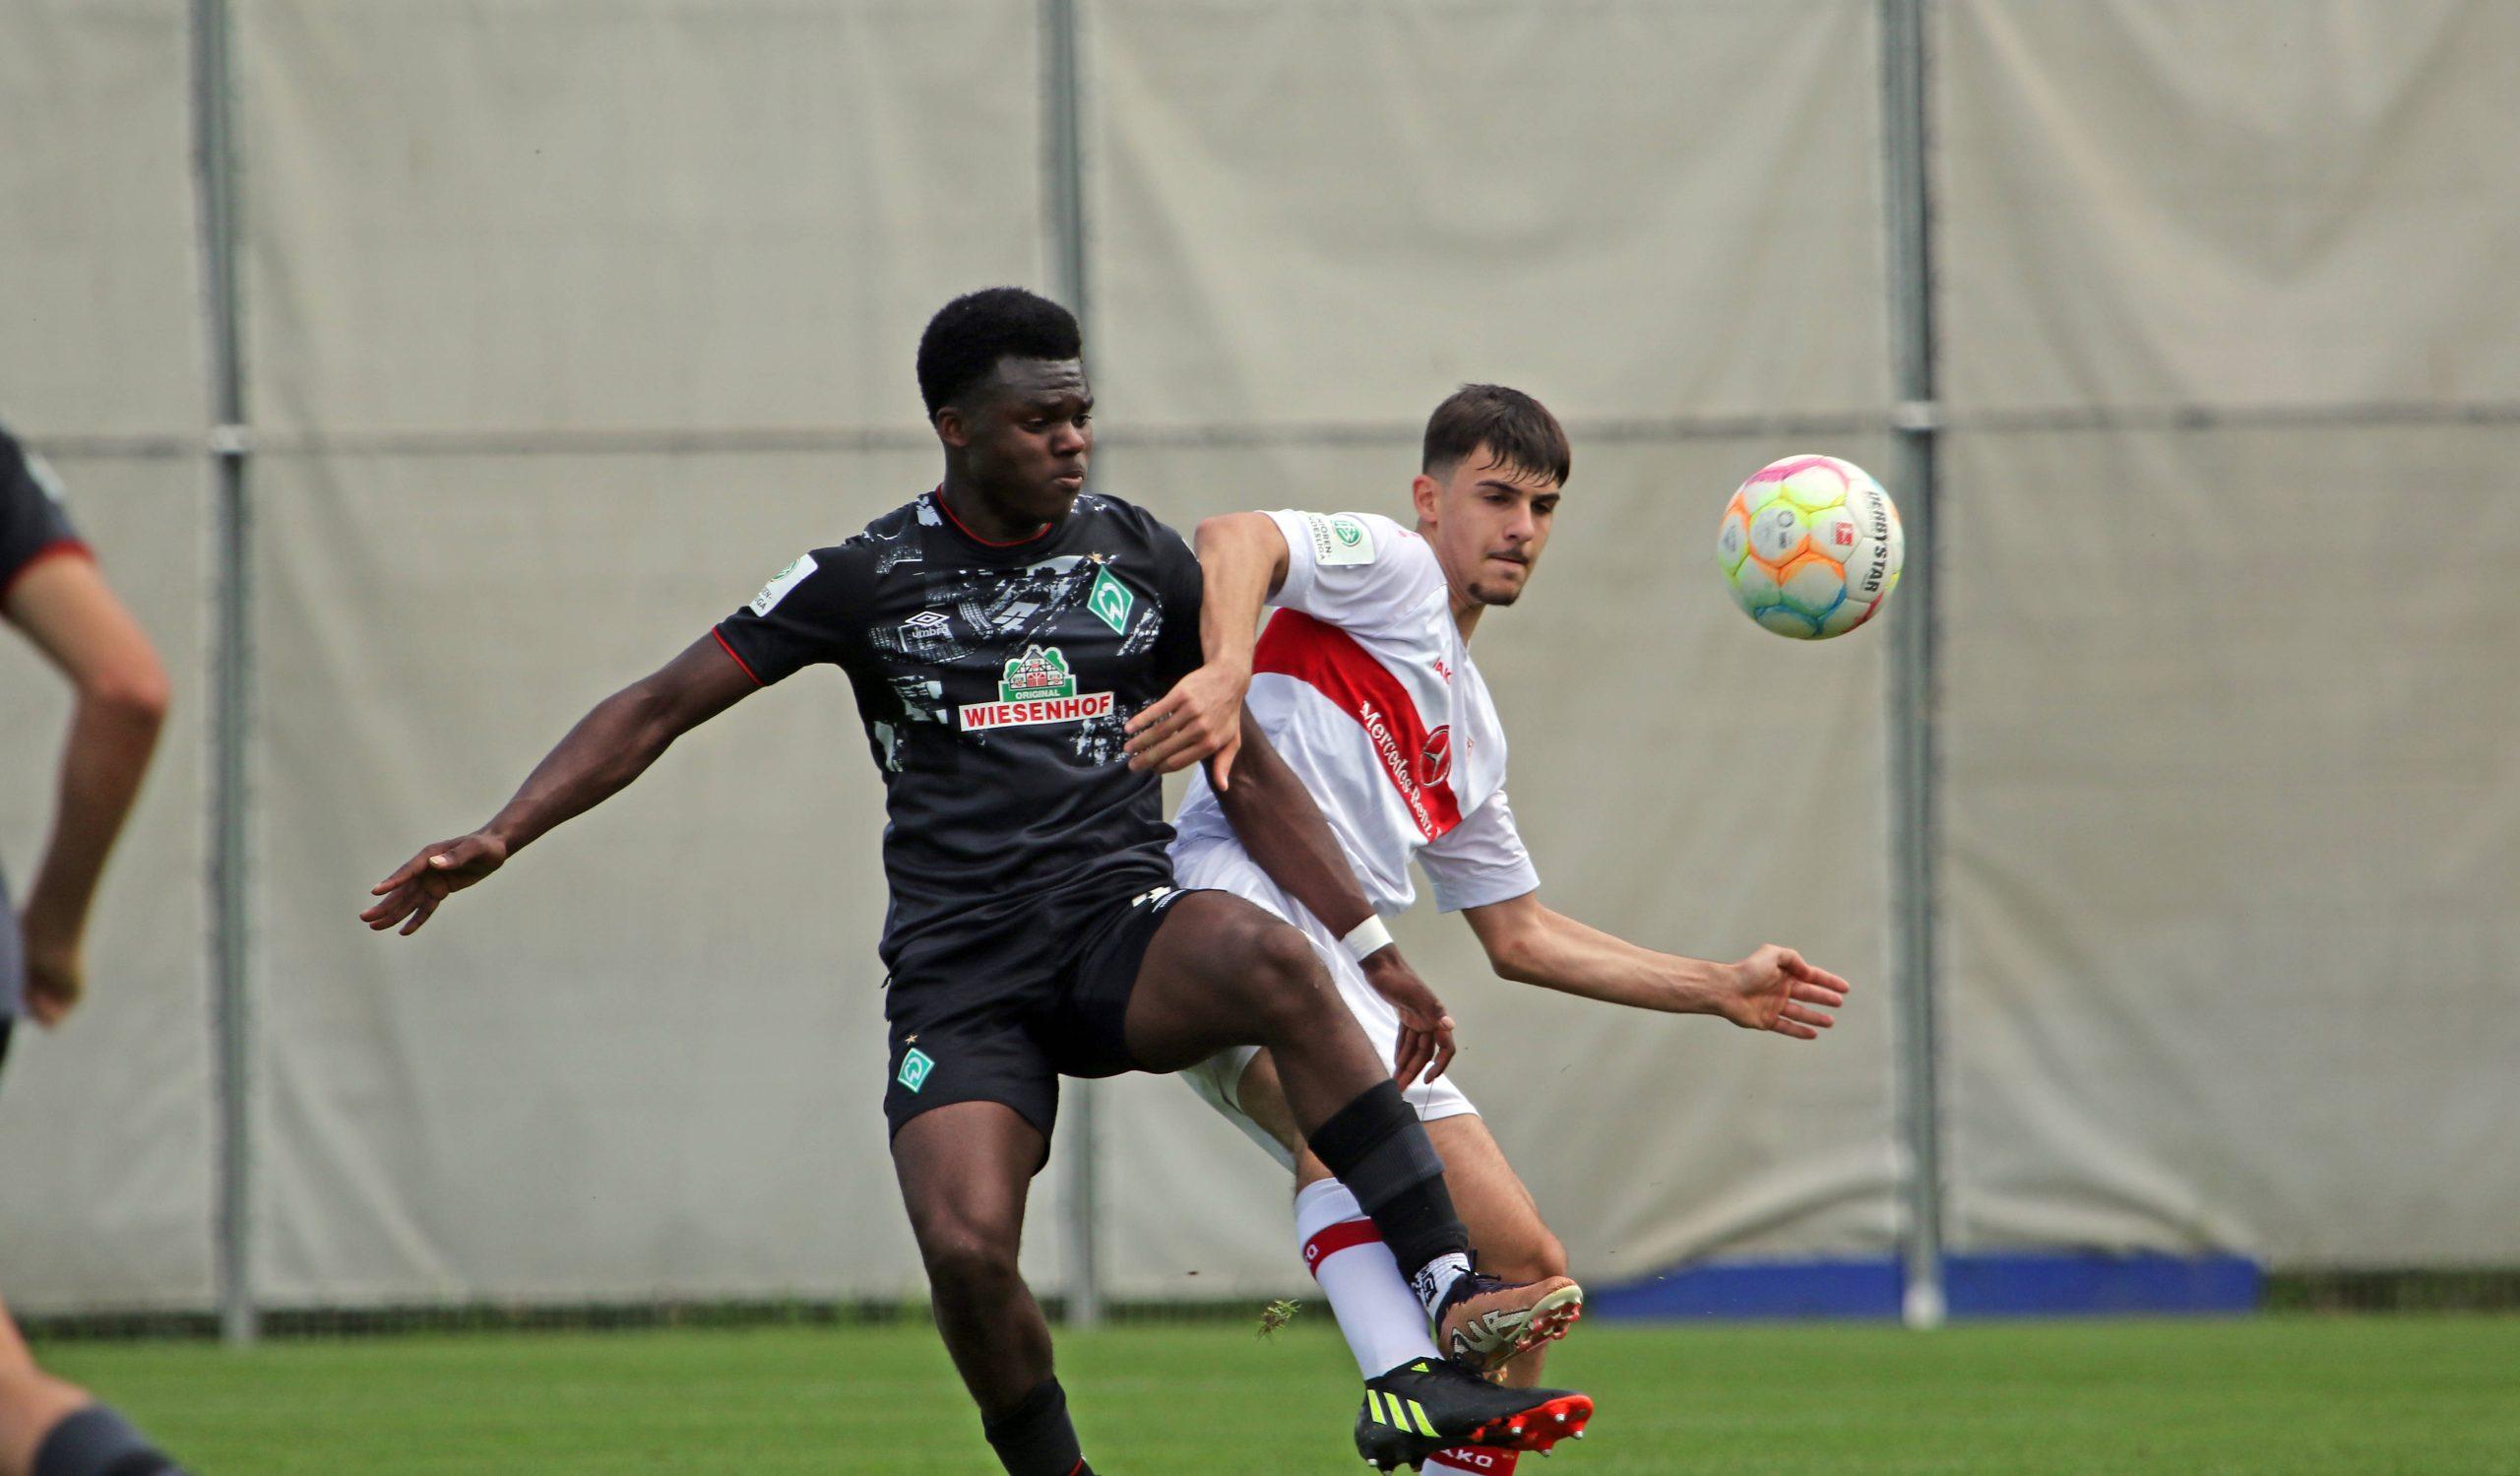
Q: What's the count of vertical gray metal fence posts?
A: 3